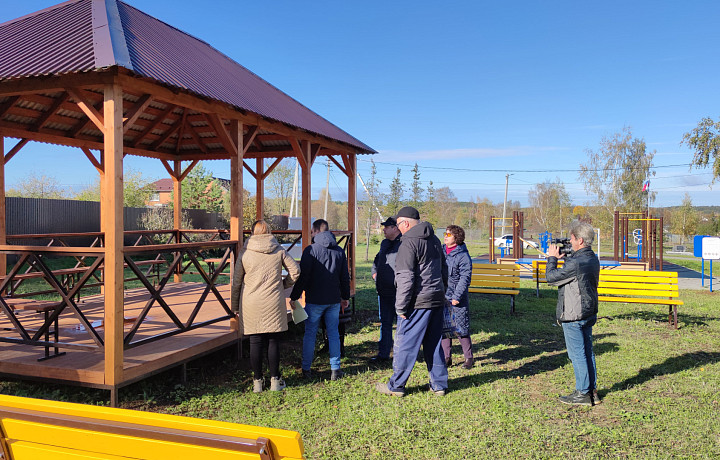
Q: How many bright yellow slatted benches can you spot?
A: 4